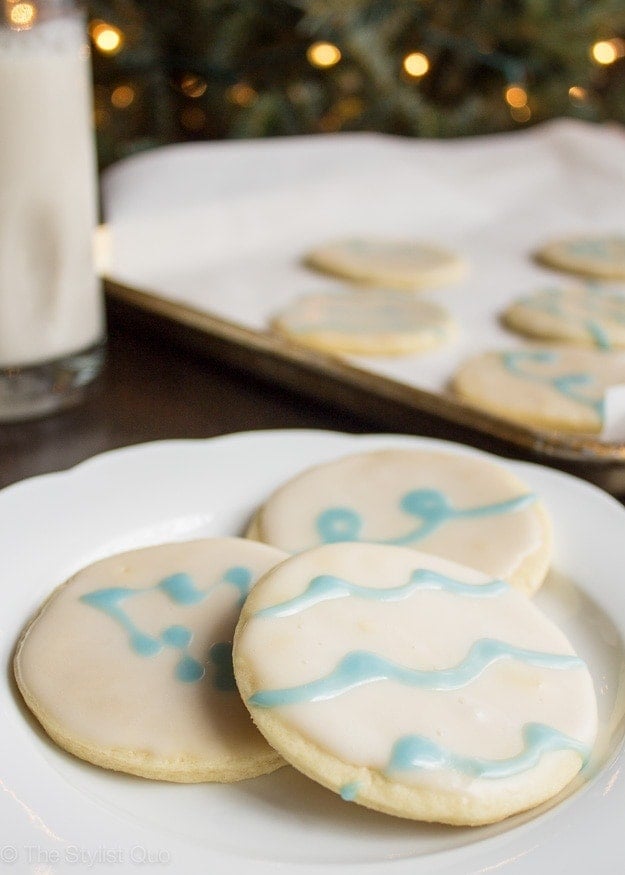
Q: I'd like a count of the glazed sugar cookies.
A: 8